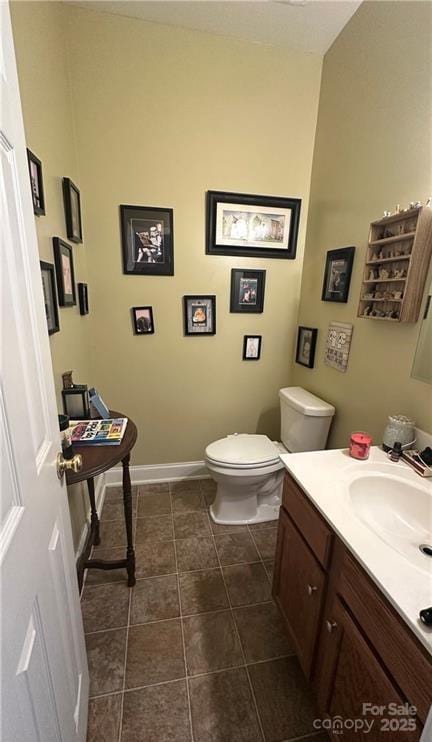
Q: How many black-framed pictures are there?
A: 13